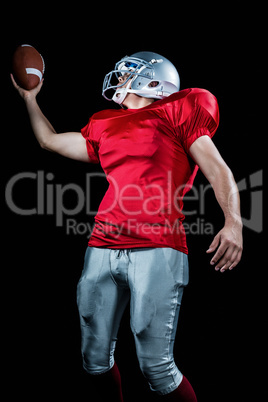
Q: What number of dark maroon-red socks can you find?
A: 2